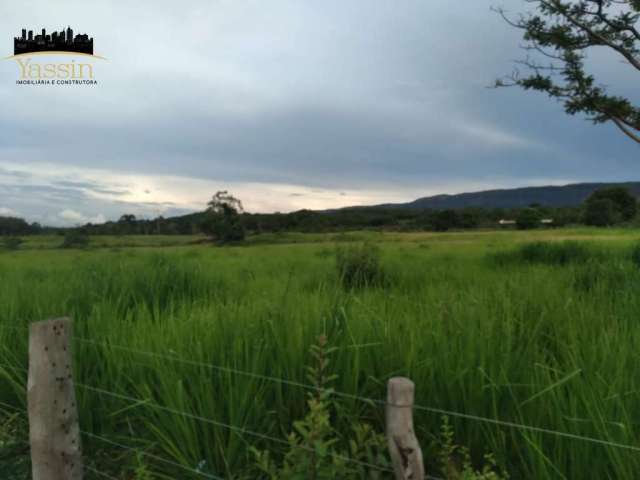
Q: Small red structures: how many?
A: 0